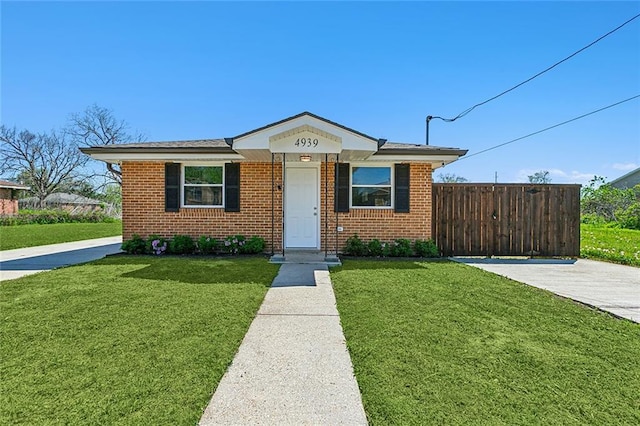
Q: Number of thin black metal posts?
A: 4